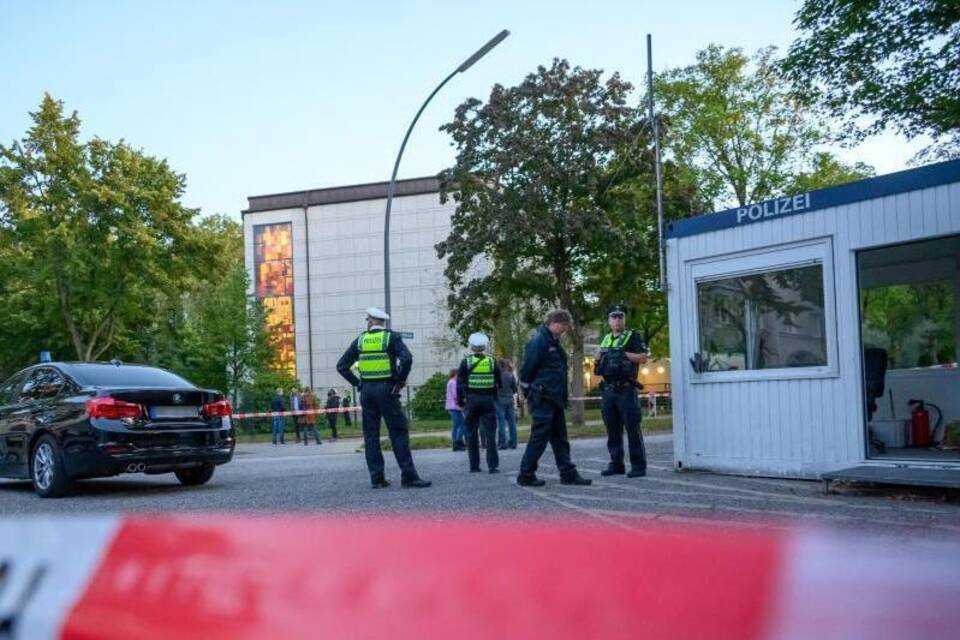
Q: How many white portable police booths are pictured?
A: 1